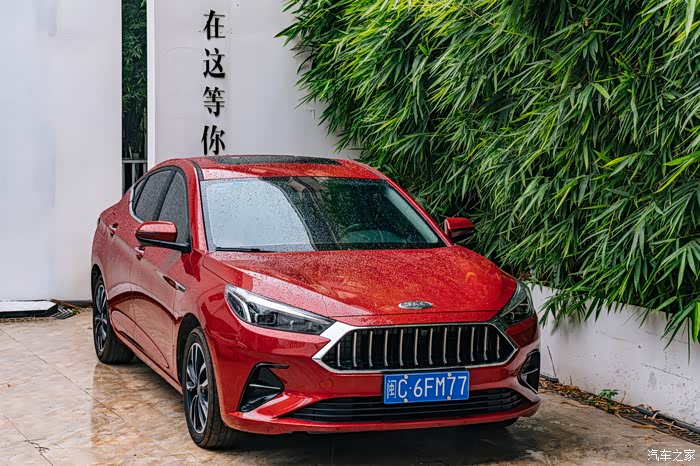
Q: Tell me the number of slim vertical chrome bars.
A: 12